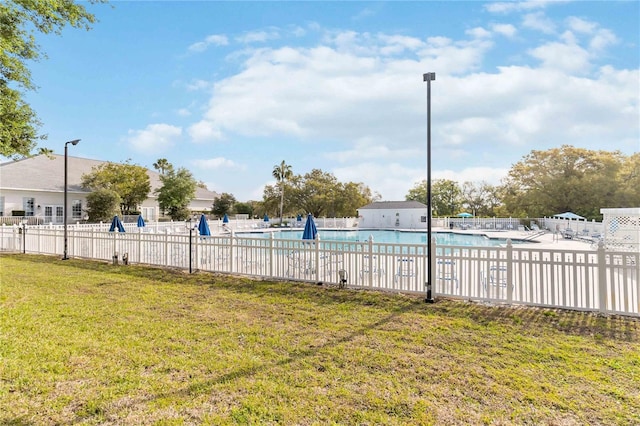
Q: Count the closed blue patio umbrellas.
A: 7